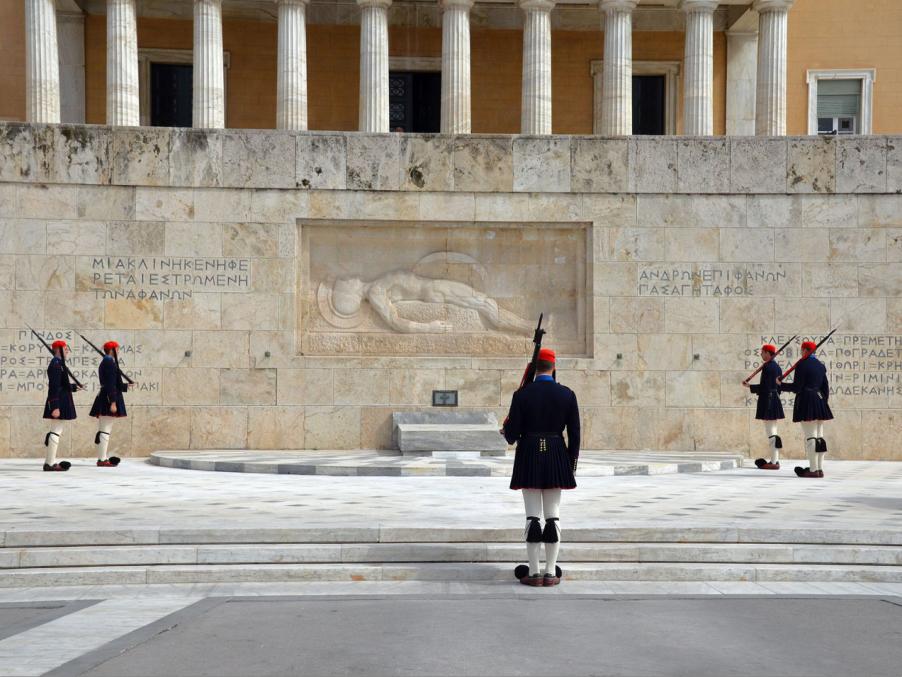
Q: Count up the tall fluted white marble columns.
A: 10